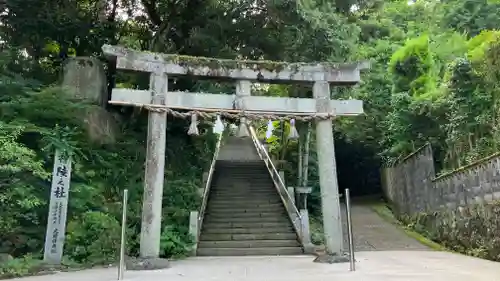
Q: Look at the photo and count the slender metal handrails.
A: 2